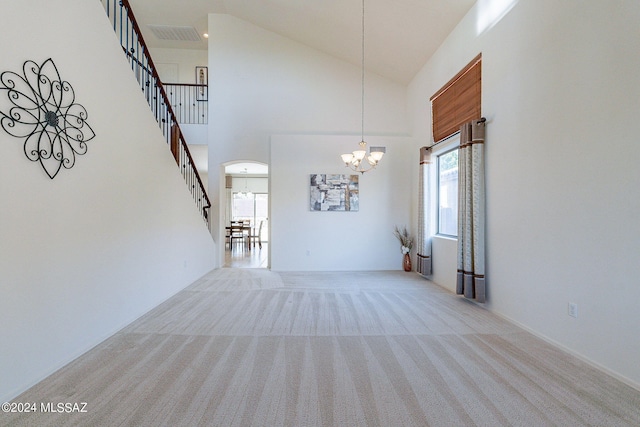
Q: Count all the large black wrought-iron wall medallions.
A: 1